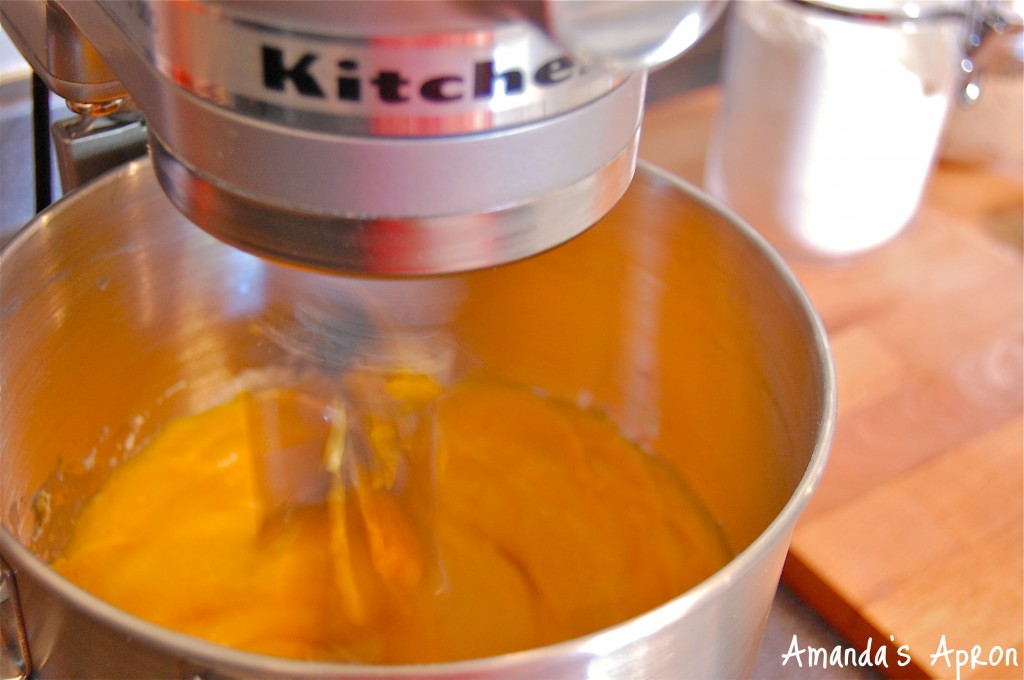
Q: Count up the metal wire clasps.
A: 1